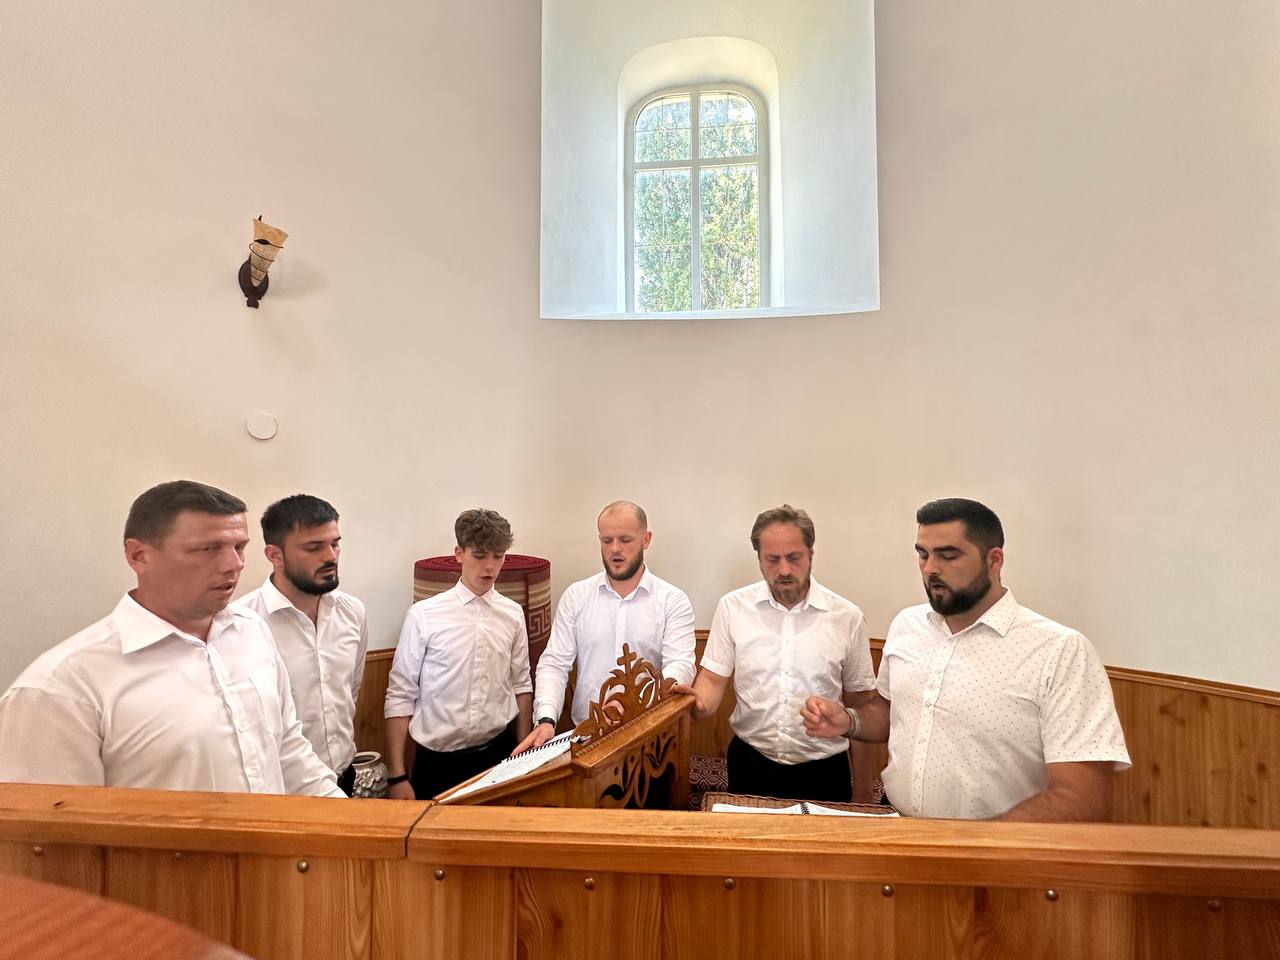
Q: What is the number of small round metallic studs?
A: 9